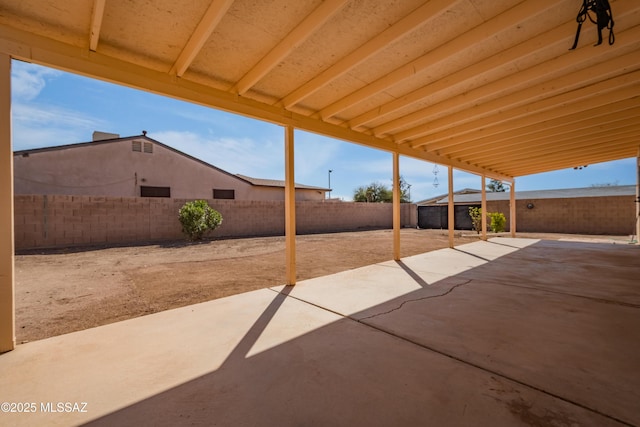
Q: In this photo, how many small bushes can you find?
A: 3